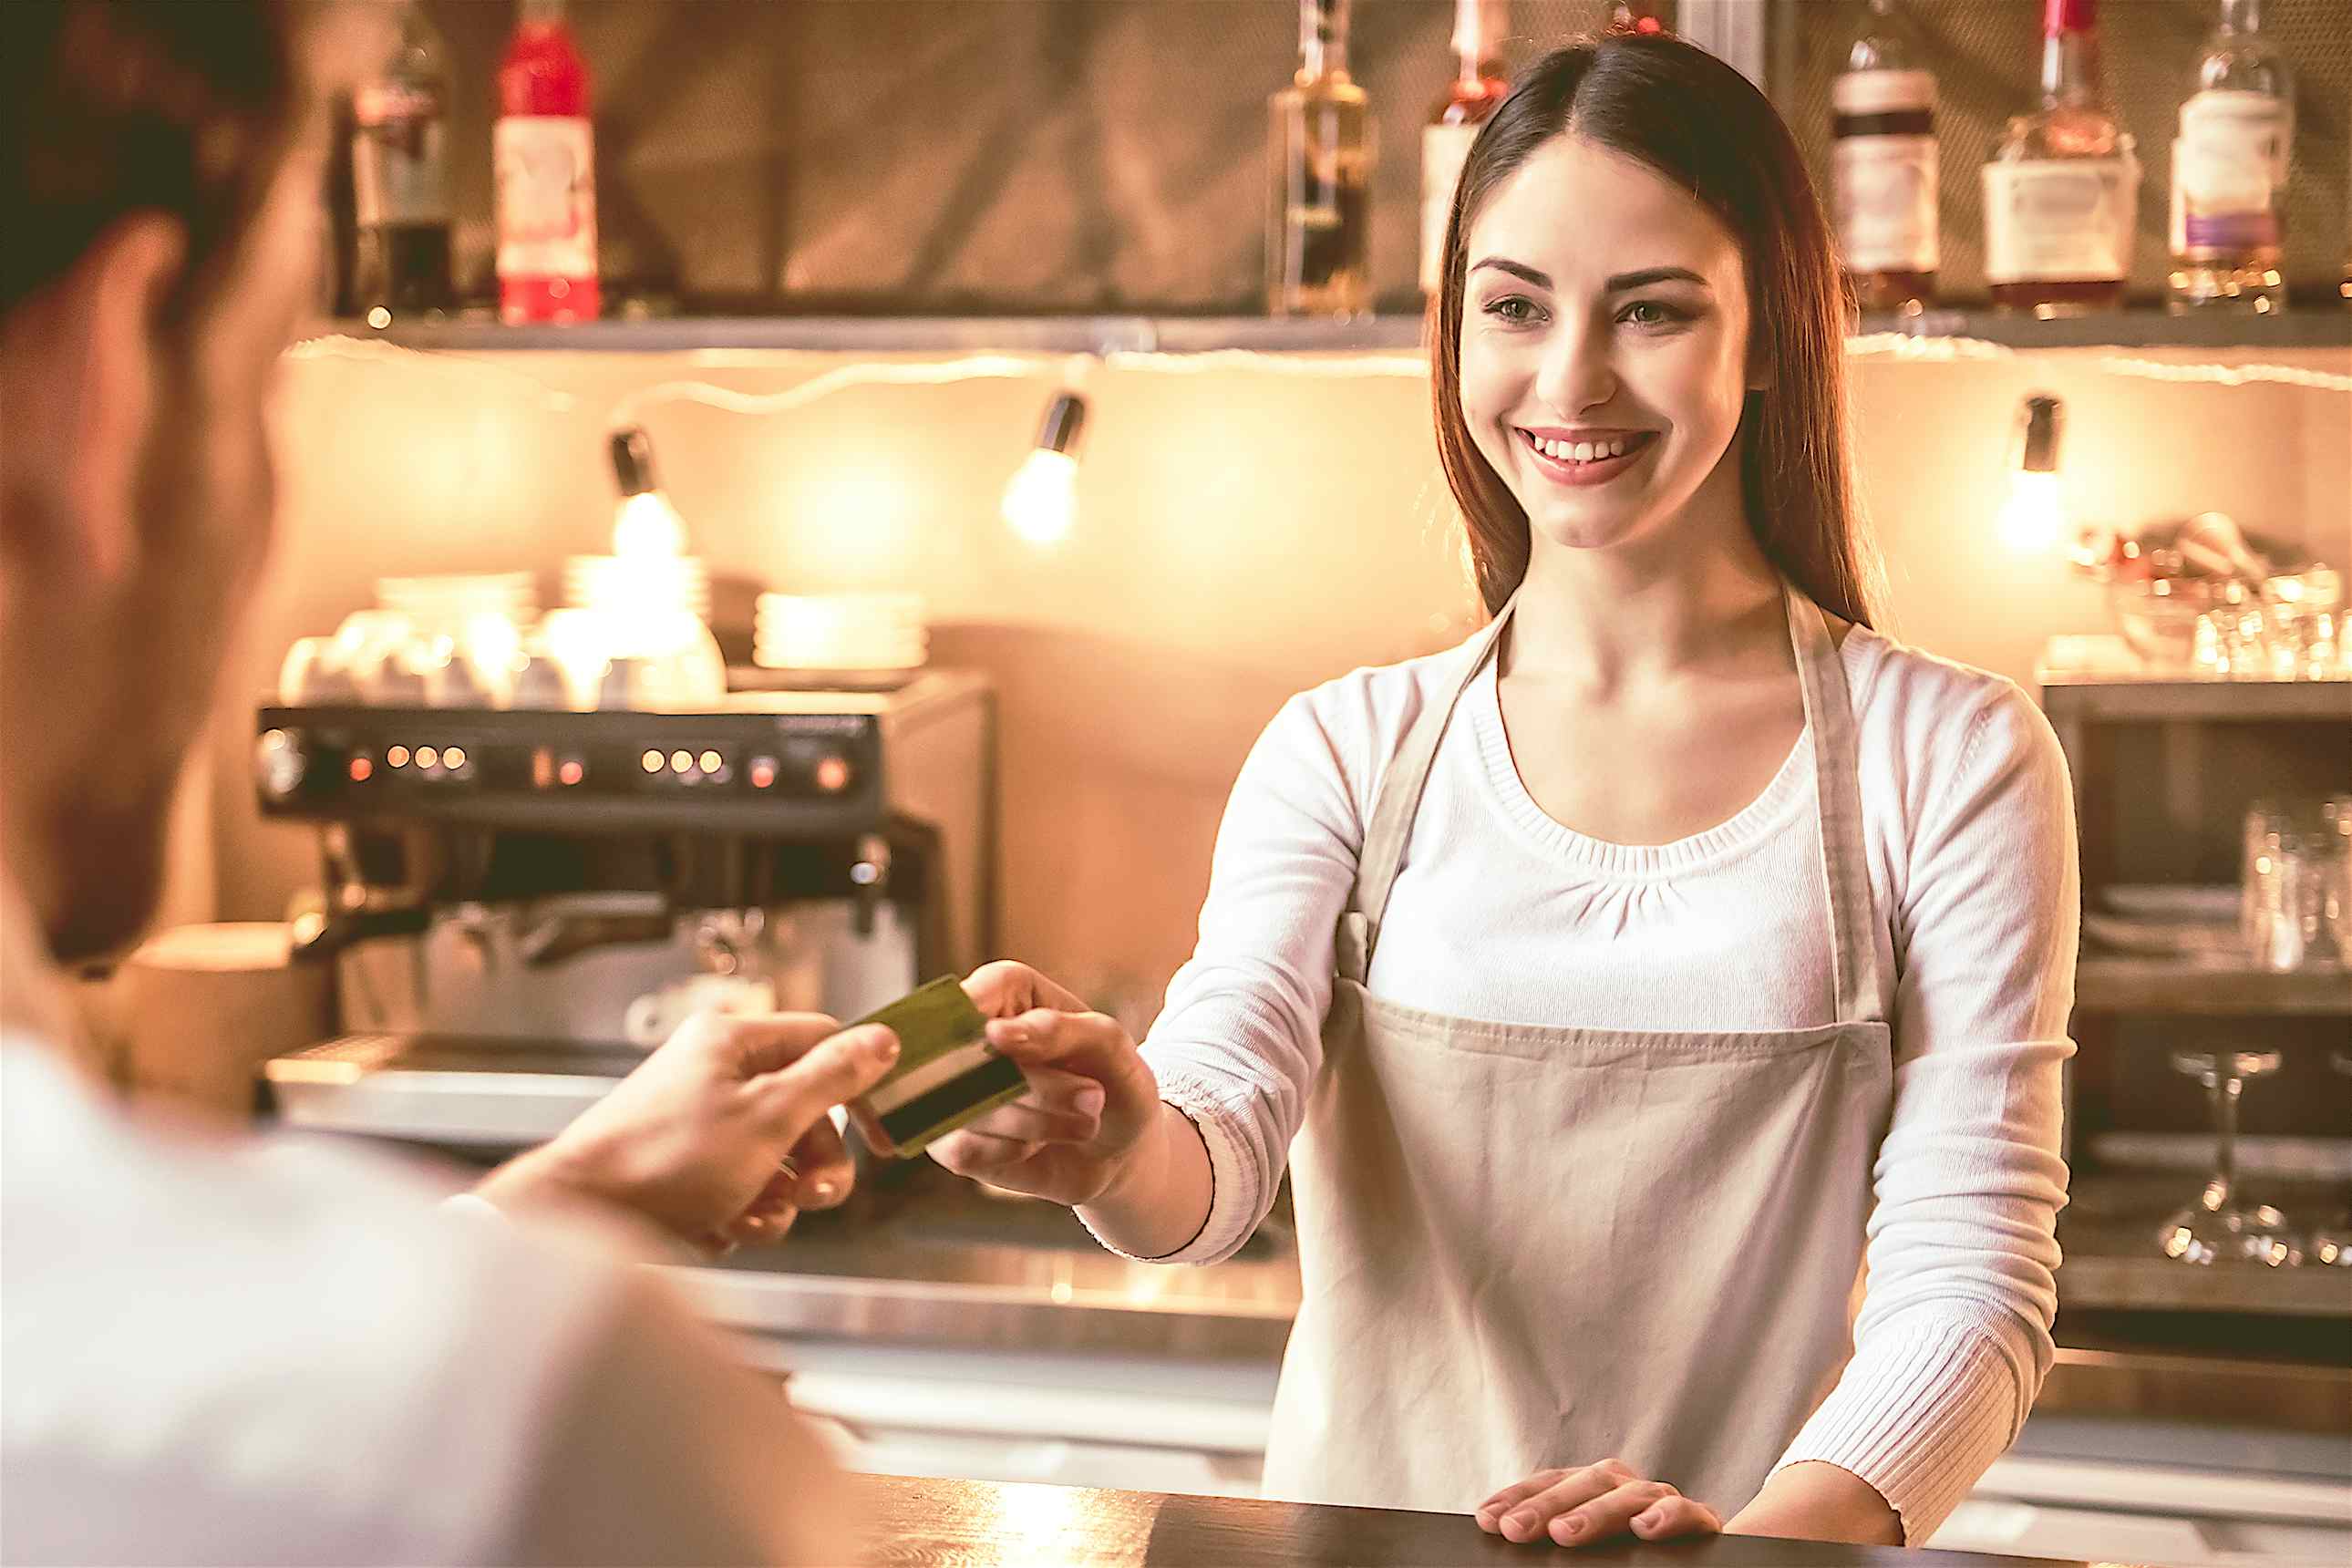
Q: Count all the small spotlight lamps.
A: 3